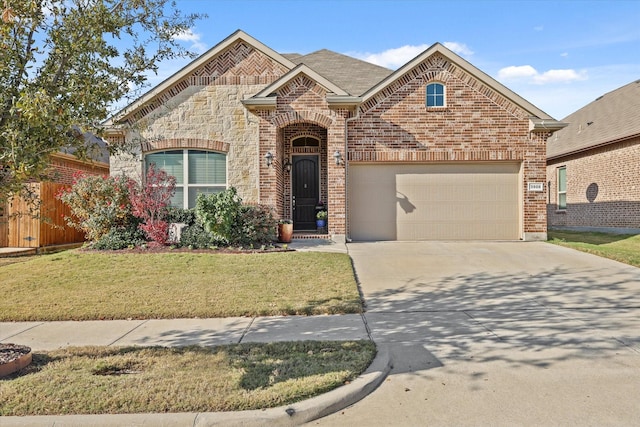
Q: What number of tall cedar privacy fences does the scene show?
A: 1